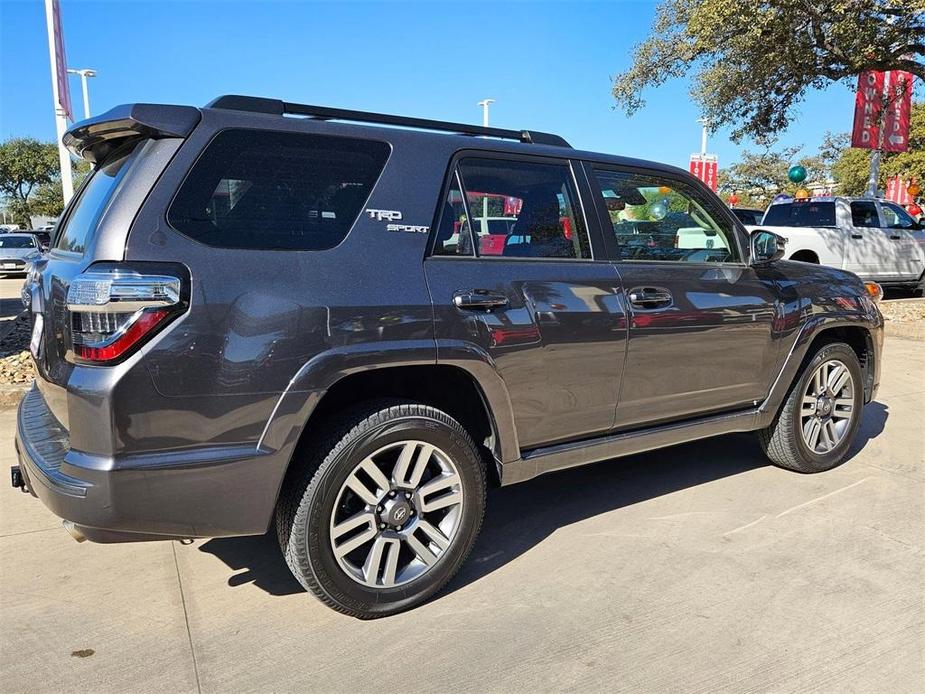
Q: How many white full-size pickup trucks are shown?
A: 1